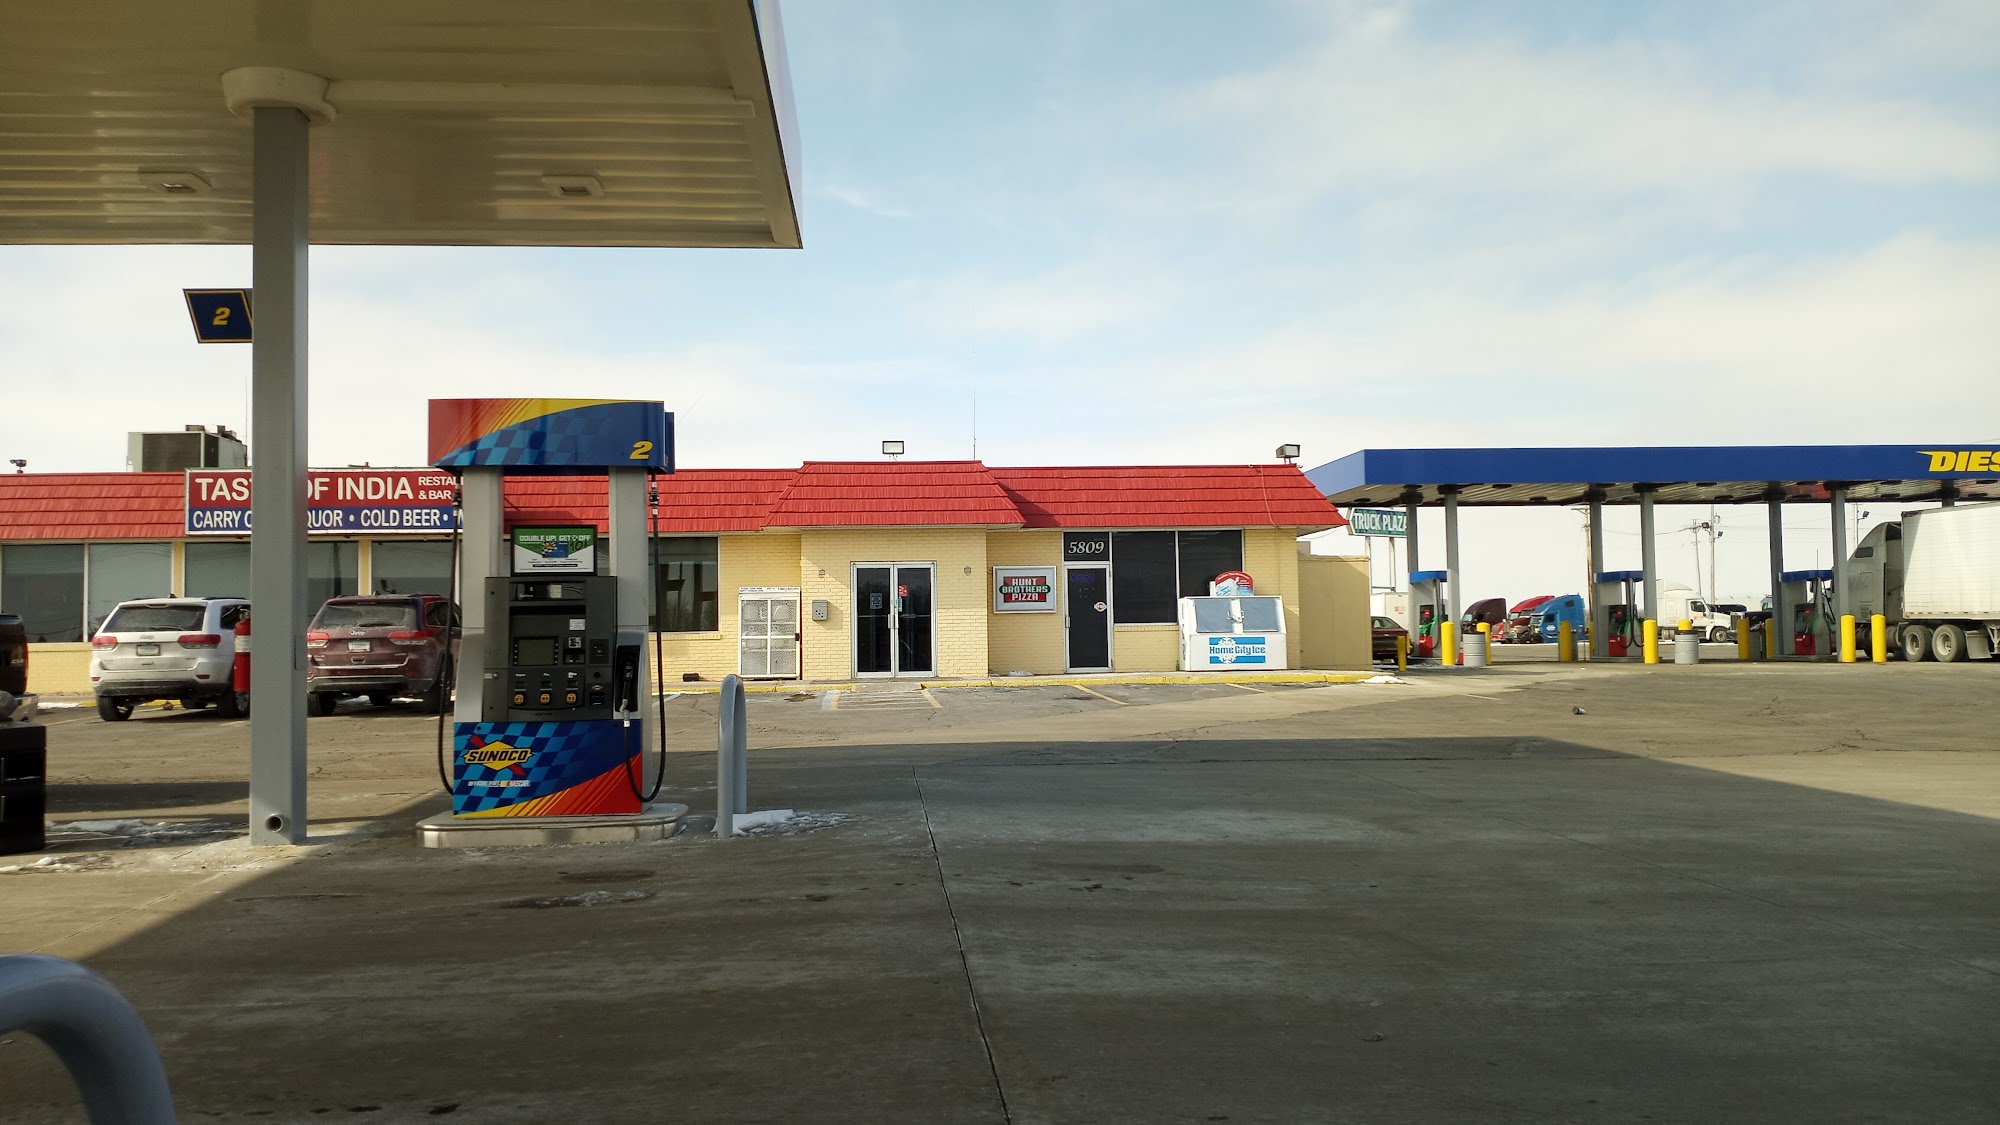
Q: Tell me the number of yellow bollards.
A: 11